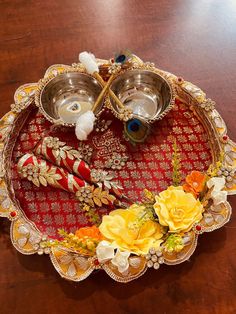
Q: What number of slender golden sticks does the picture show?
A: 2